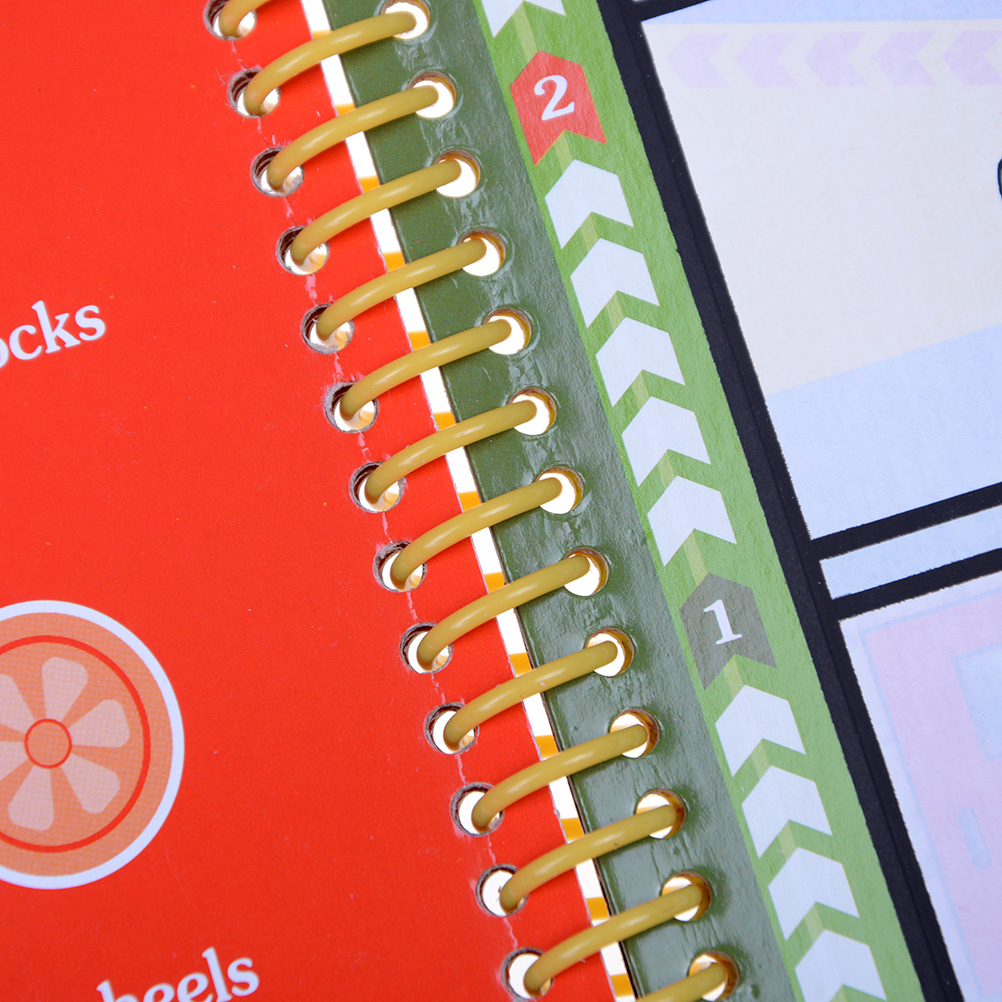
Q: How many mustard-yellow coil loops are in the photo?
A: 14